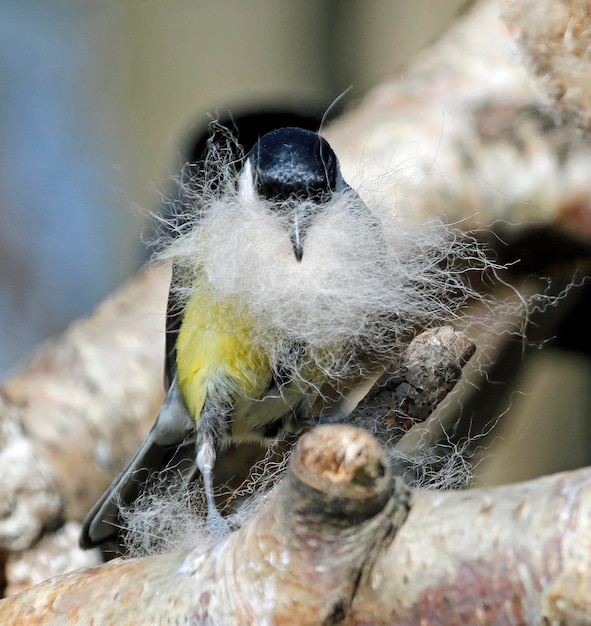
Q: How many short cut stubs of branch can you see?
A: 2